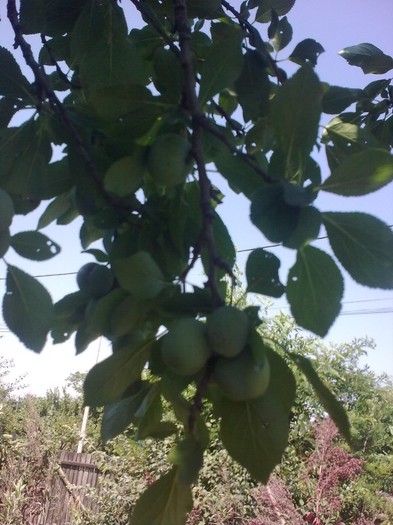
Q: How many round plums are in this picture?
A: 5